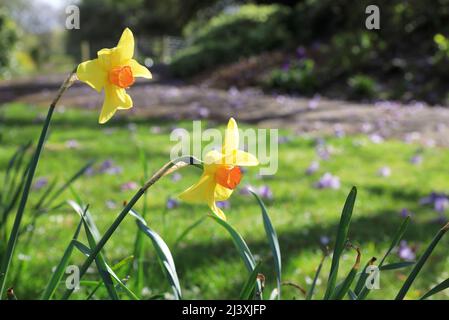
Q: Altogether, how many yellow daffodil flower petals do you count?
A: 12